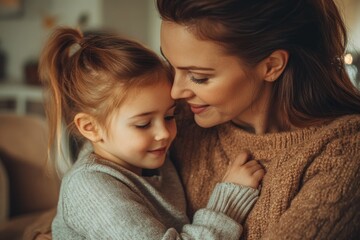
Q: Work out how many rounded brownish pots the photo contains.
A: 1